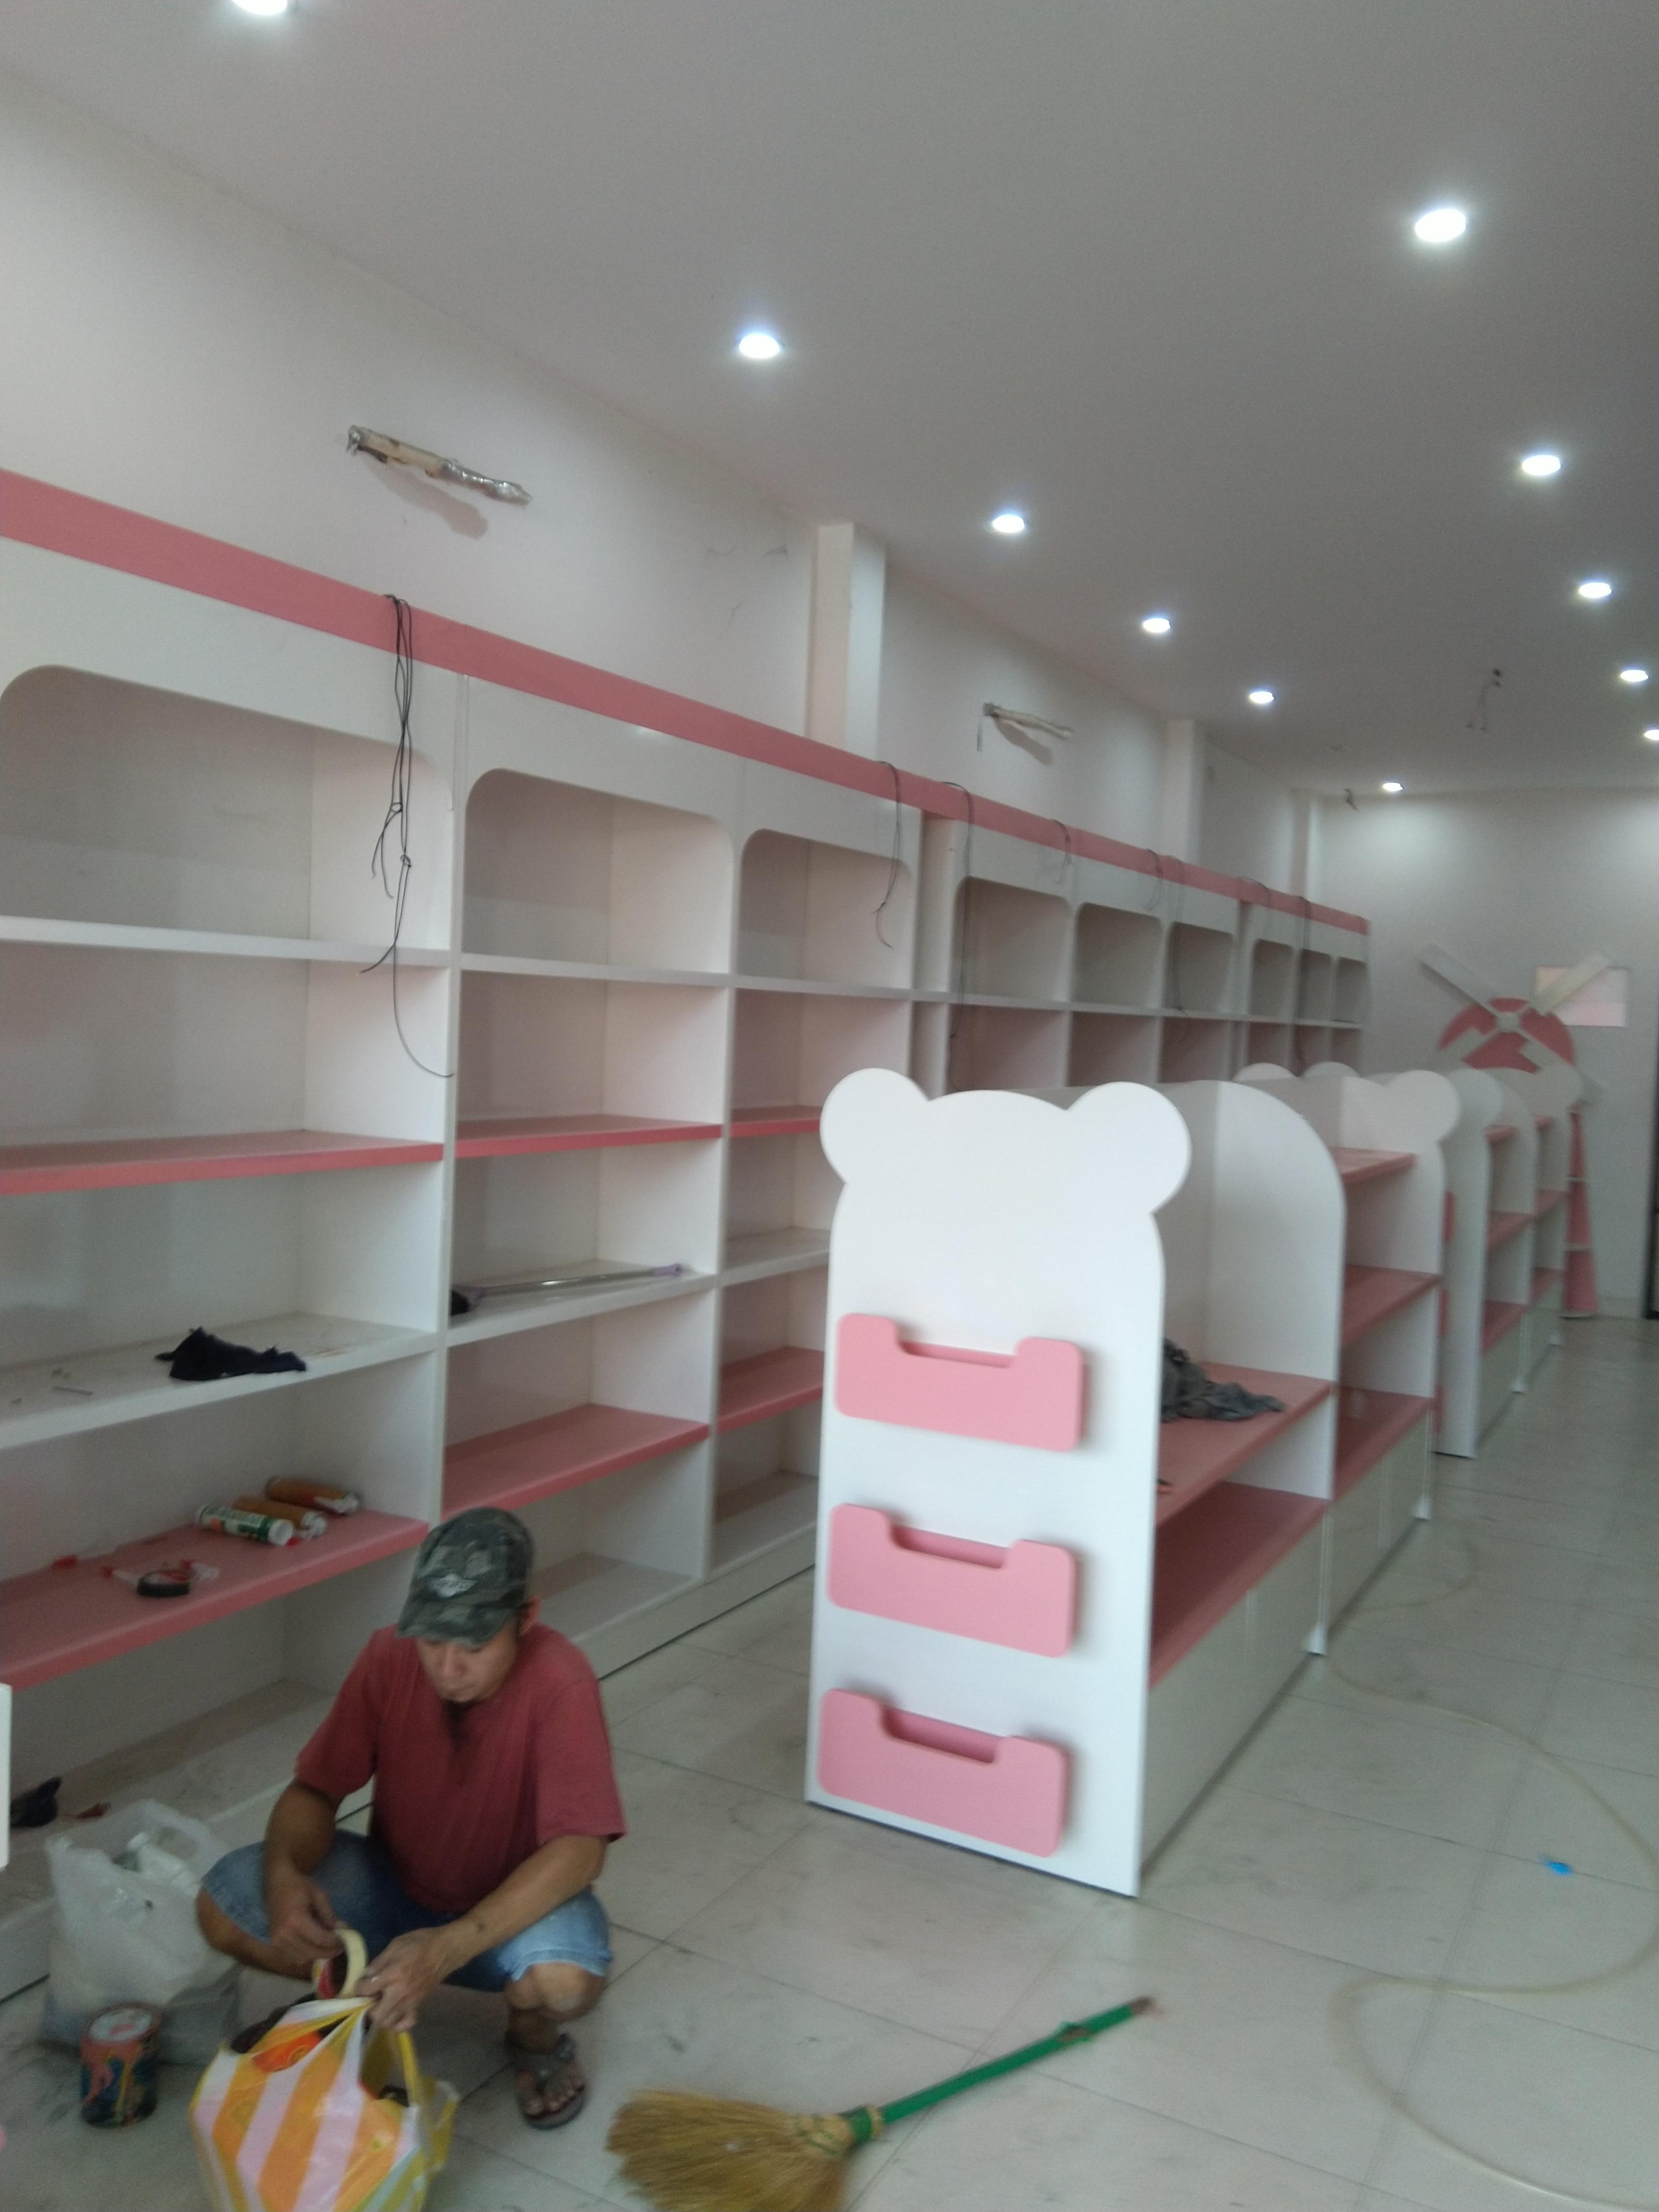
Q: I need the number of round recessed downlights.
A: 11